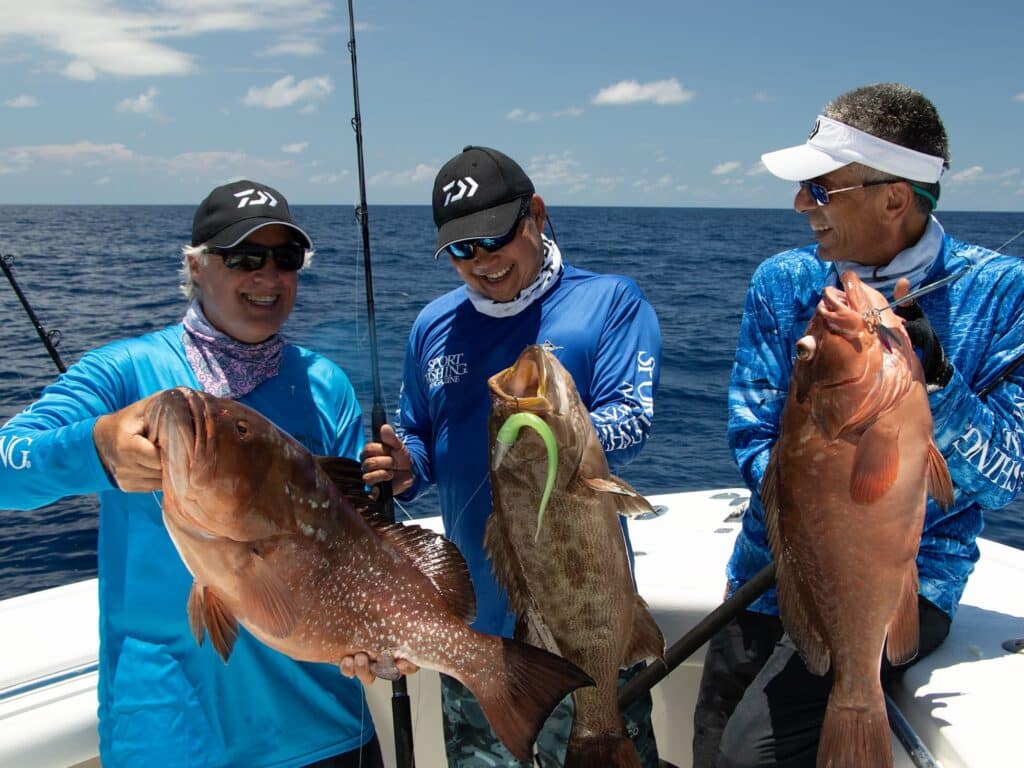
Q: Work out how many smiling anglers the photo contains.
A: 3